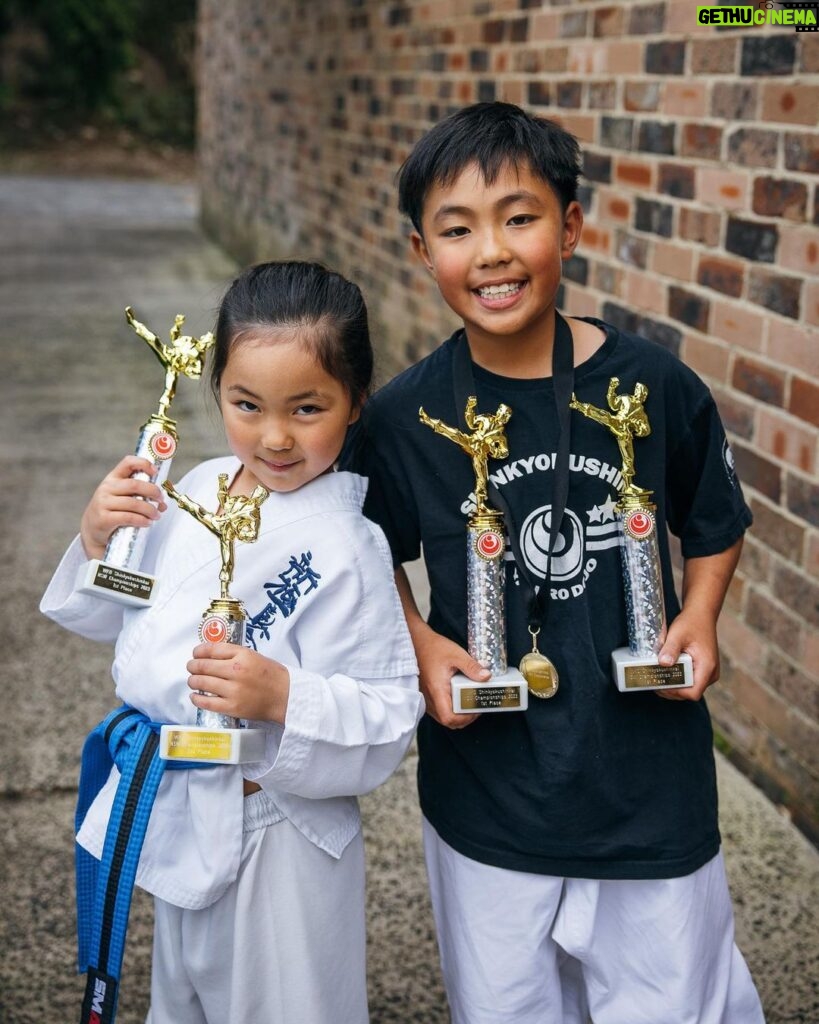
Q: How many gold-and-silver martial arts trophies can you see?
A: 4